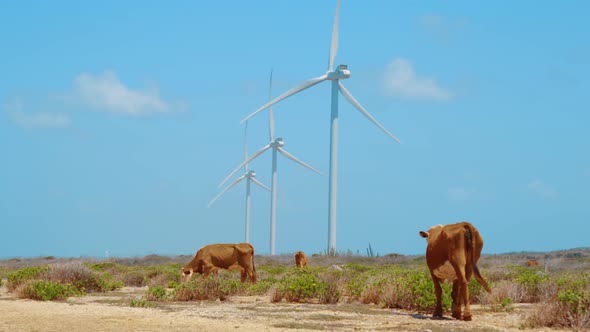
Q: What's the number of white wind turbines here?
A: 3